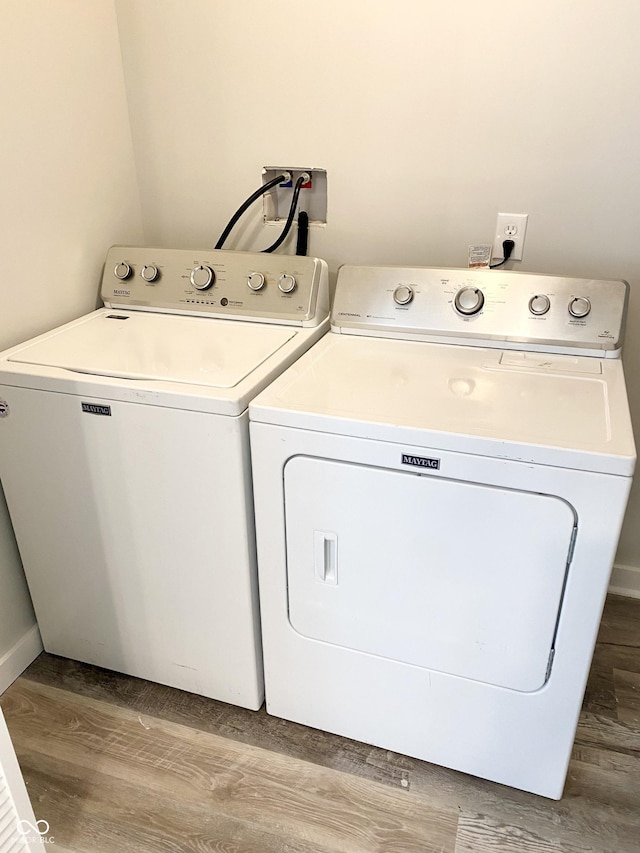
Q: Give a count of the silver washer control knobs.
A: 5